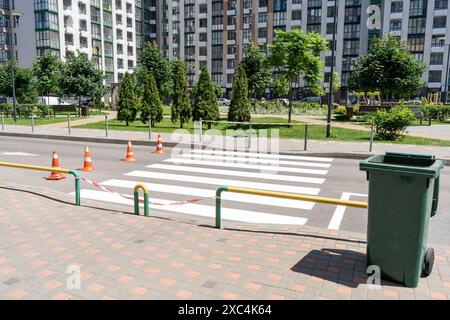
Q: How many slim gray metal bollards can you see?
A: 9